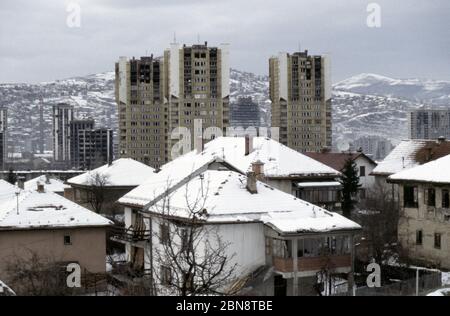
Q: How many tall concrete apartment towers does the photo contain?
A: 3